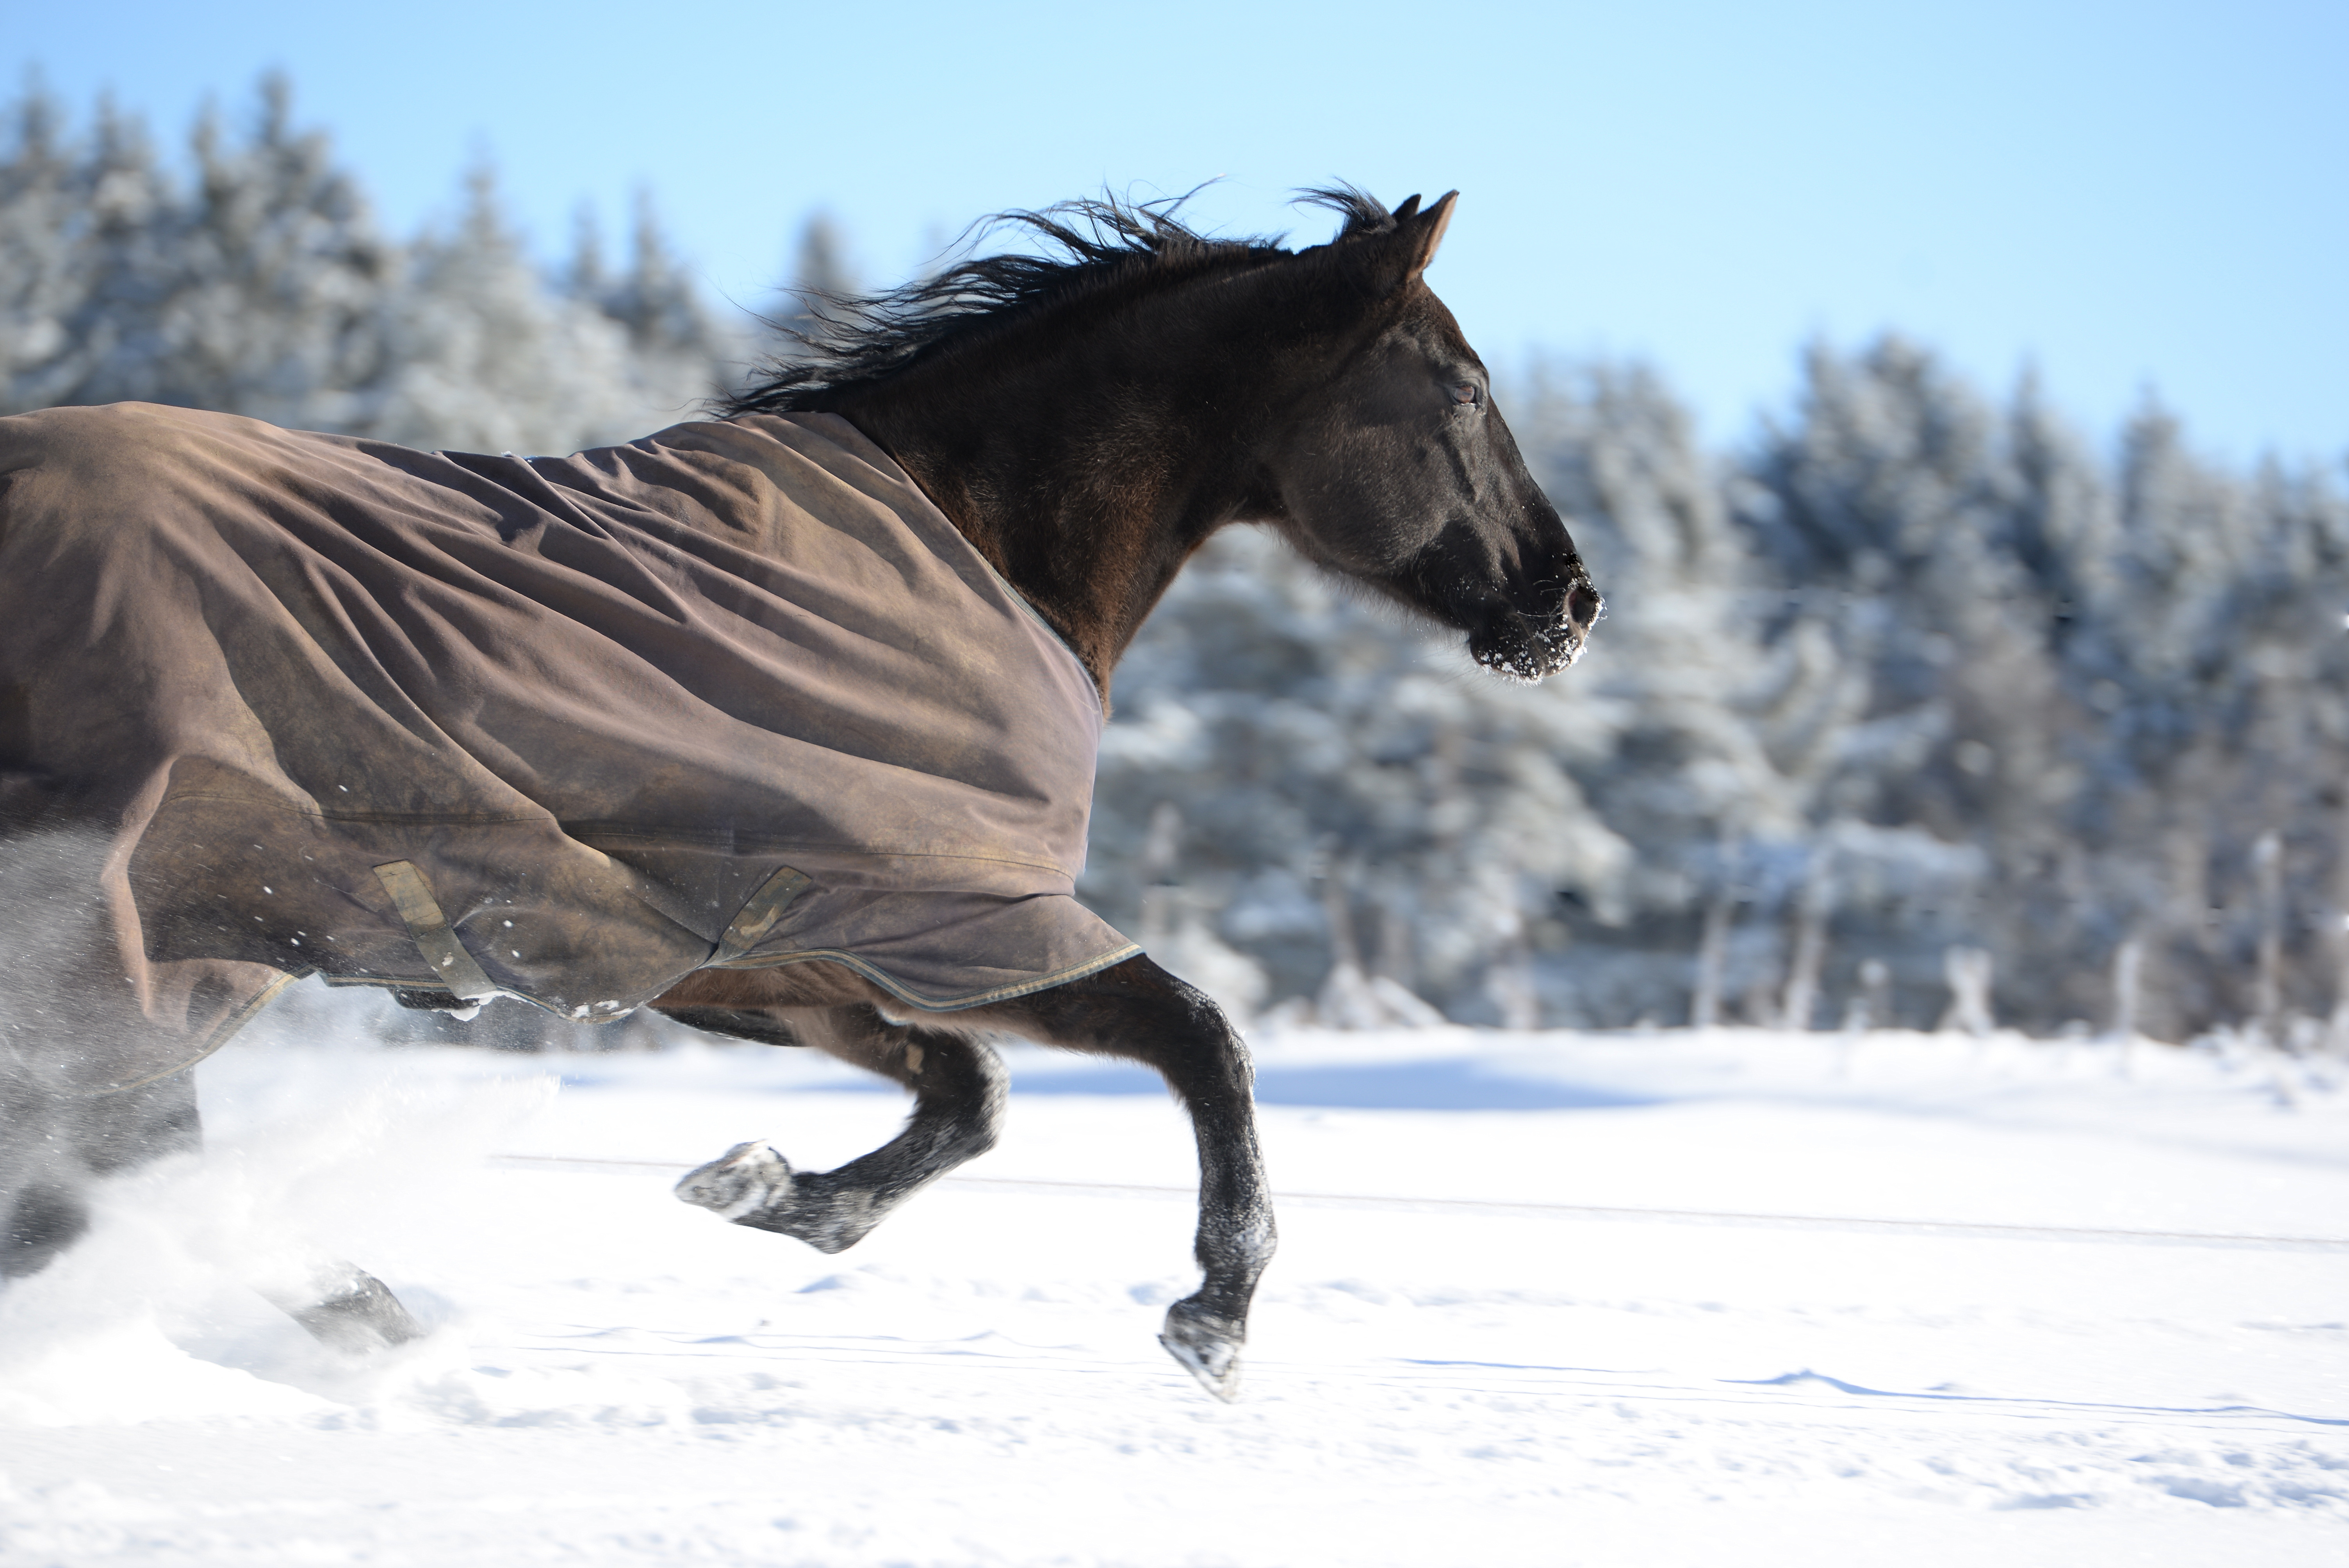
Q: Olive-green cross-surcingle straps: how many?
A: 2